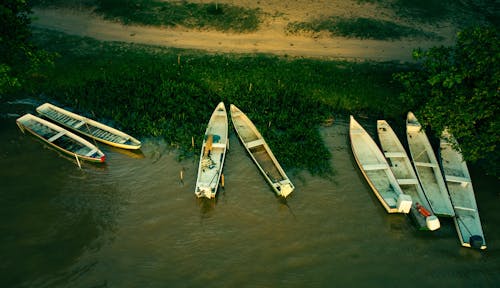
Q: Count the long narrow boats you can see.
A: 8